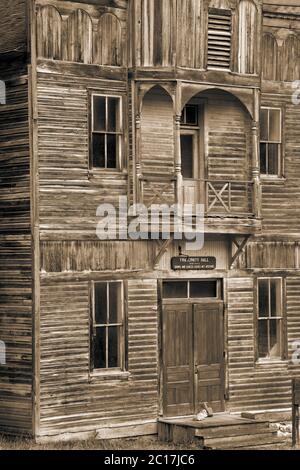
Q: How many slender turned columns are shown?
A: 3